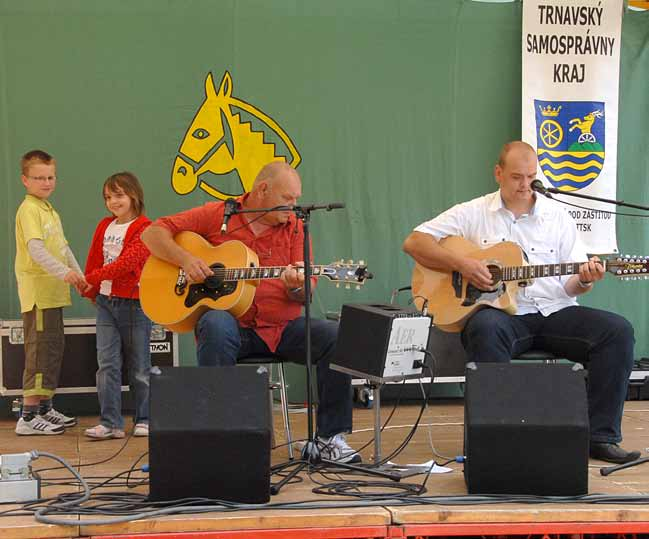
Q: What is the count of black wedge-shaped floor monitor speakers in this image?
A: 2